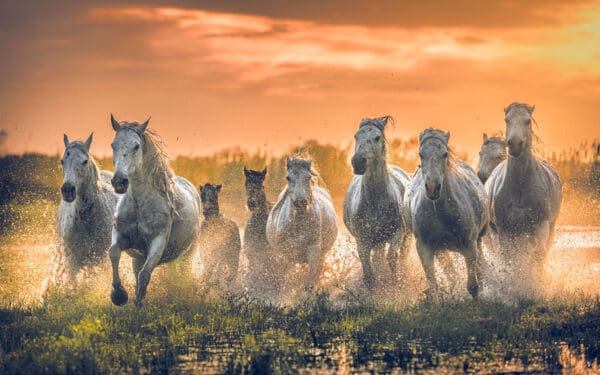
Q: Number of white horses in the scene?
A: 7